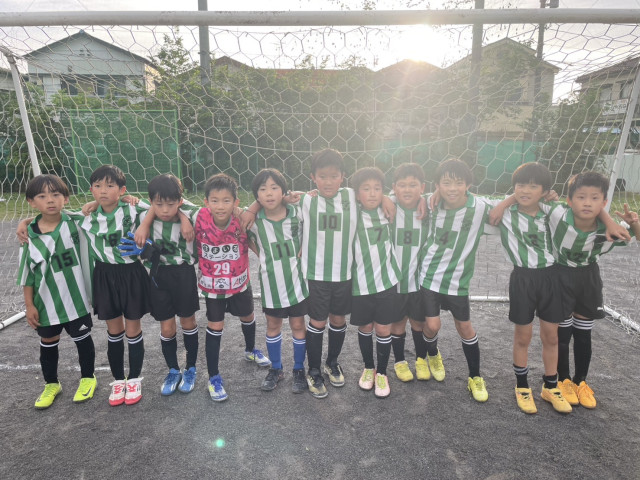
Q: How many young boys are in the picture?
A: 11